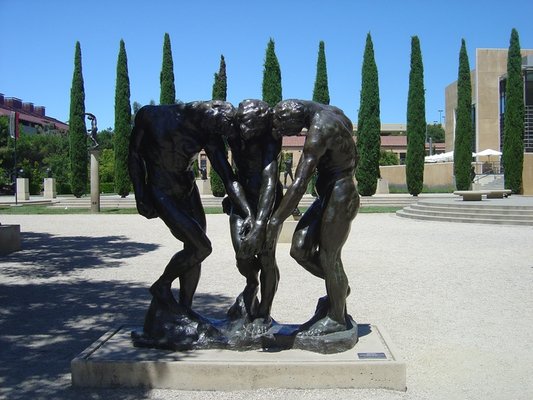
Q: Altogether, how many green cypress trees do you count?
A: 10